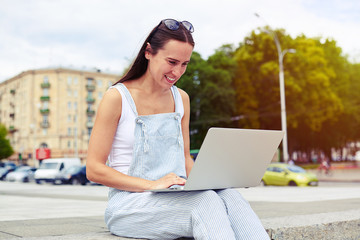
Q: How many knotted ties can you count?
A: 2